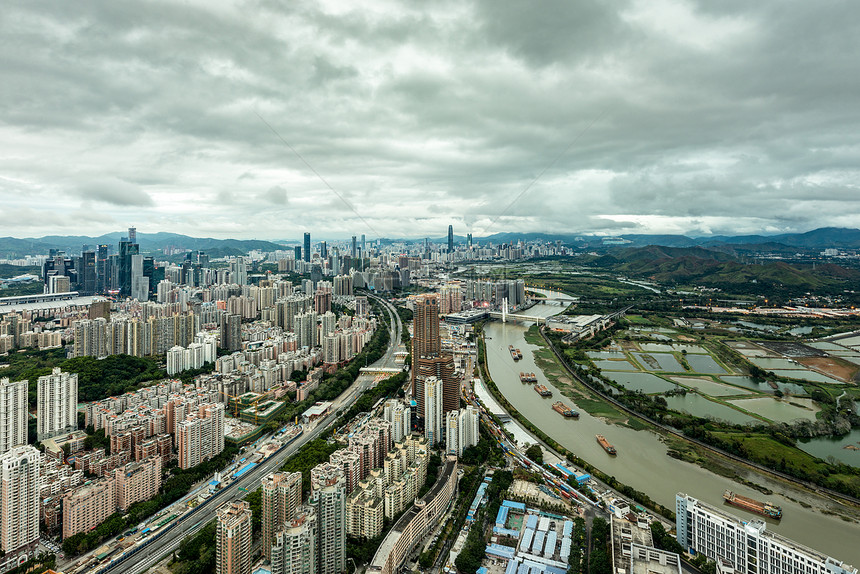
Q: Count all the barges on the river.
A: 11